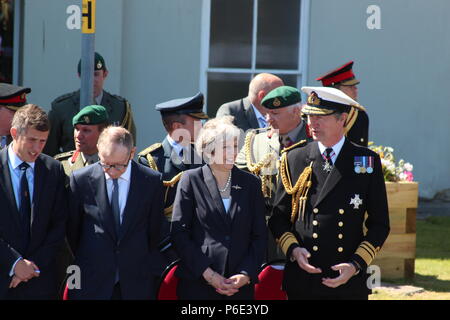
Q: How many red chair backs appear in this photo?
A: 3